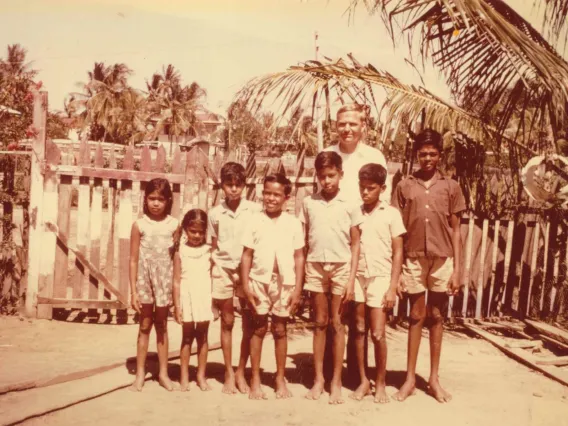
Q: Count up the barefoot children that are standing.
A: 7